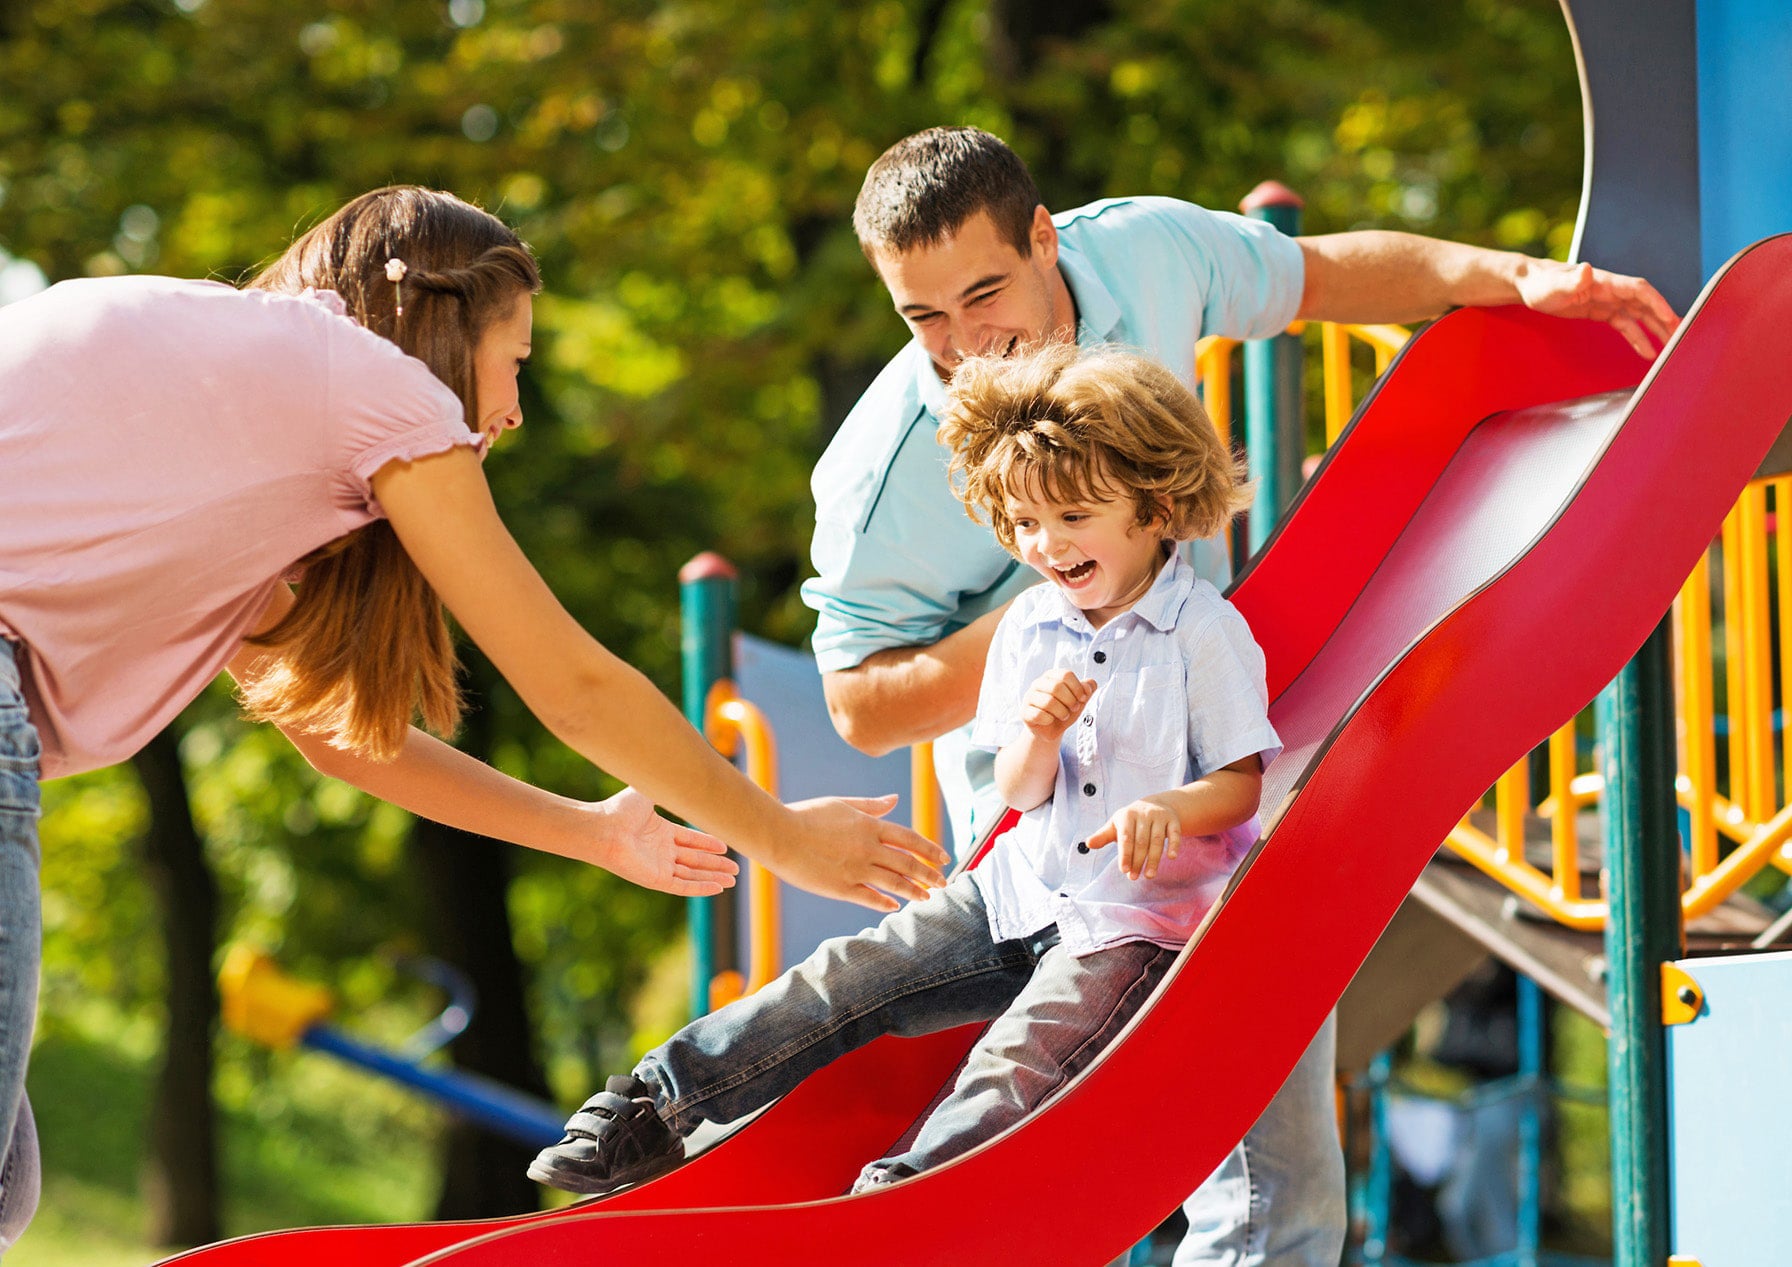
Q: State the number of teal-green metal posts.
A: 3